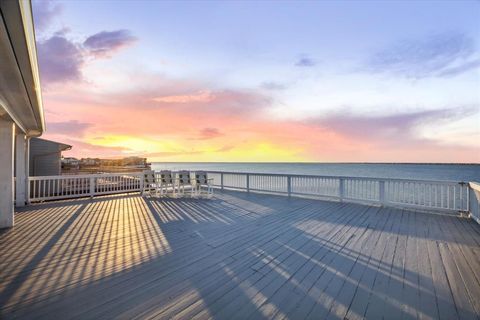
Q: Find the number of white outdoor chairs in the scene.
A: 4